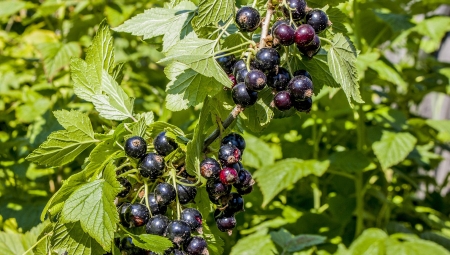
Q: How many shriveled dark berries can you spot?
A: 0